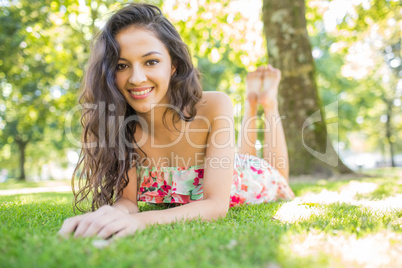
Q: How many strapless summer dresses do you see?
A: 1